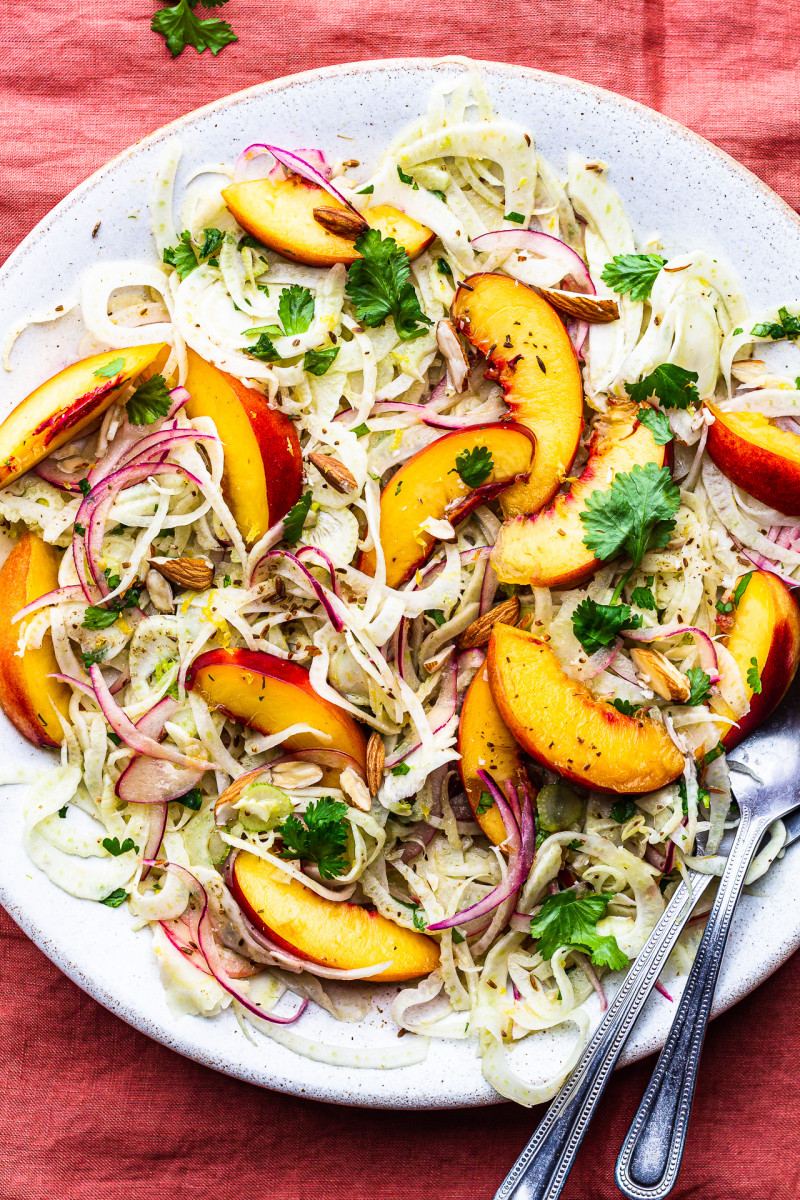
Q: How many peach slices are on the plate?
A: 13